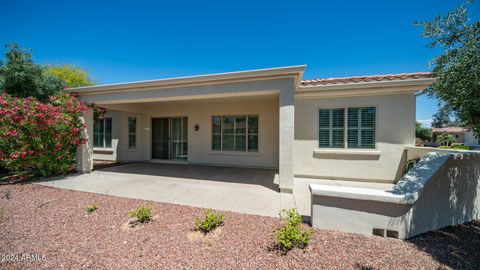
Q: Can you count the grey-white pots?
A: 0